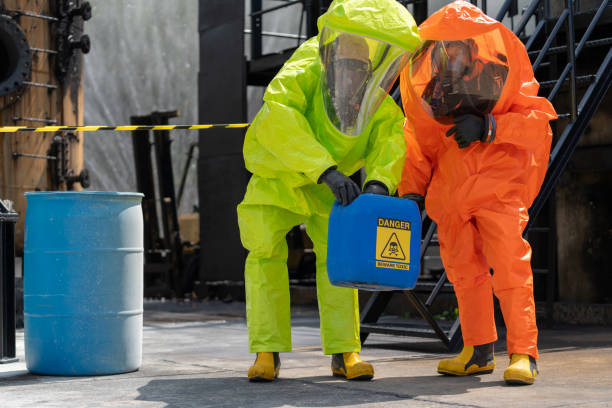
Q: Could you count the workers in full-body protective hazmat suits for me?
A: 2